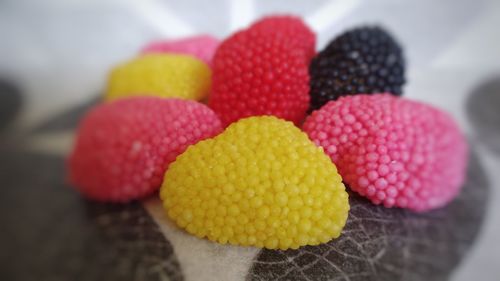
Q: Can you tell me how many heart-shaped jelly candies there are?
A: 7